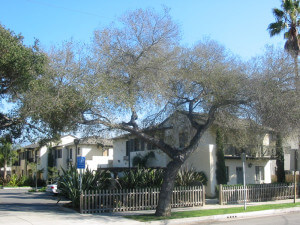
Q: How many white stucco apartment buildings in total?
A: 2